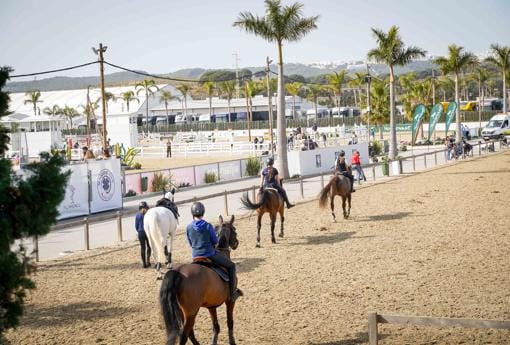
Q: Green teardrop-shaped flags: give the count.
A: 3